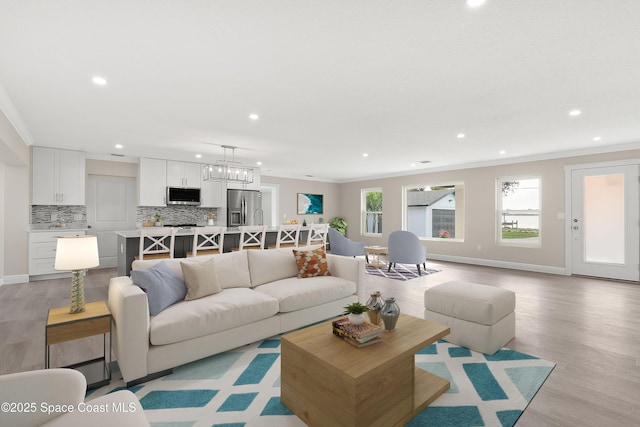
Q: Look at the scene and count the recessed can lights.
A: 12